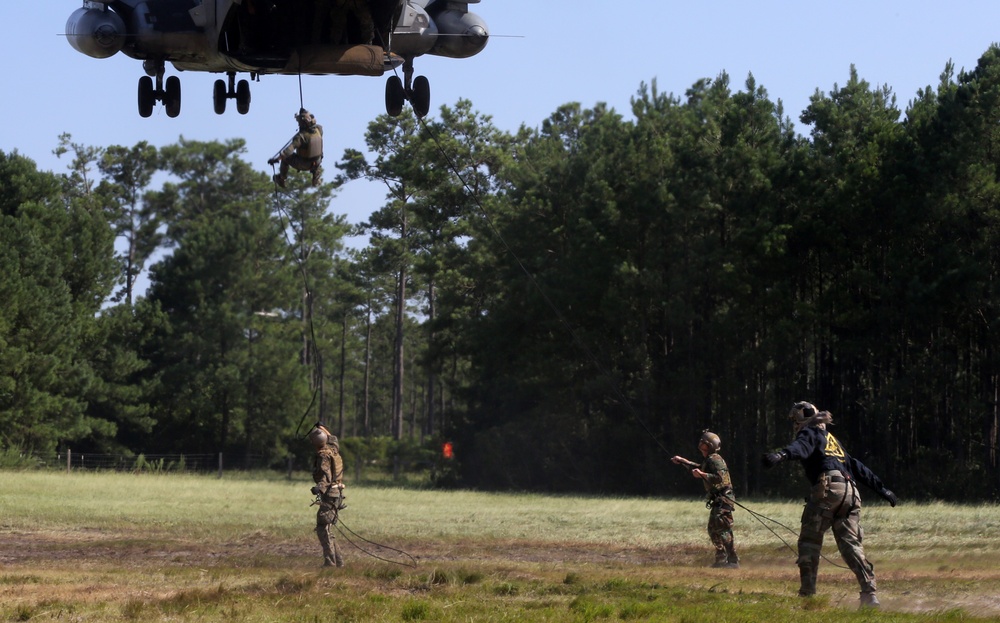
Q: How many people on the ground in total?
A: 3